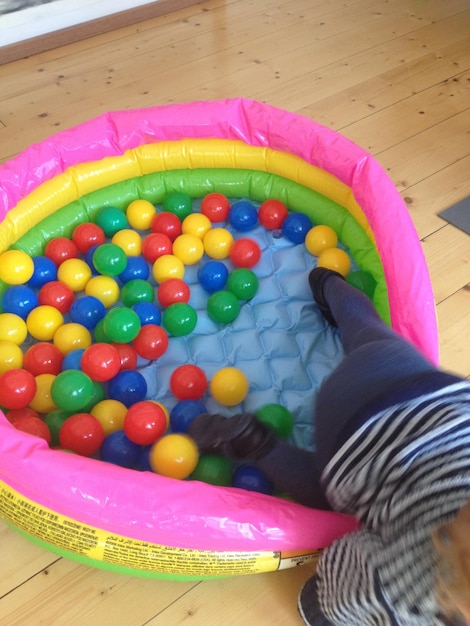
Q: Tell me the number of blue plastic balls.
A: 15